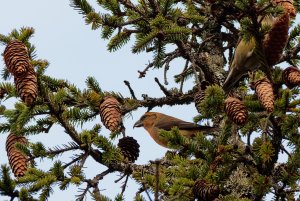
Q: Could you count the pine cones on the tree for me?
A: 12